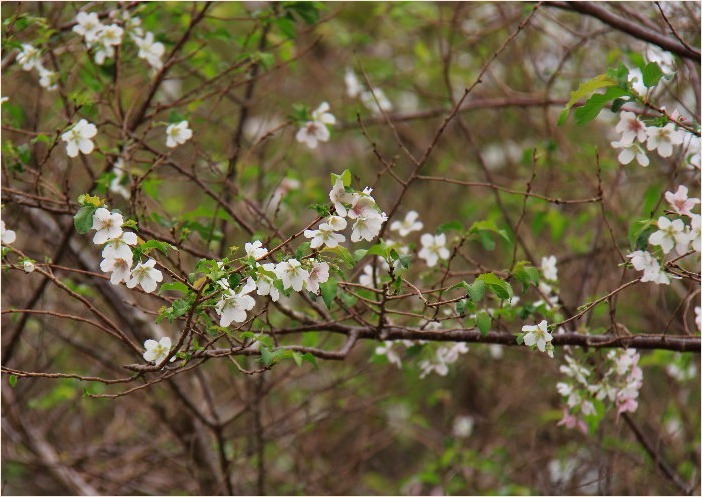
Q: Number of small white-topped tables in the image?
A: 0